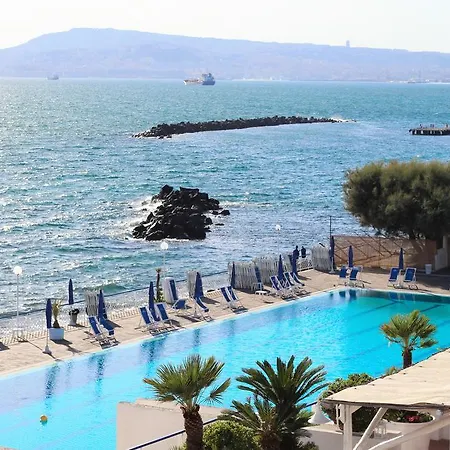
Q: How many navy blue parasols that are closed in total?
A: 11